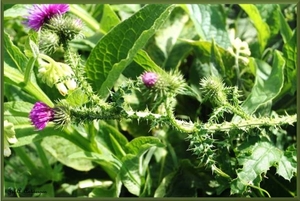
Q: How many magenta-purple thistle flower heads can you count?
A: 3